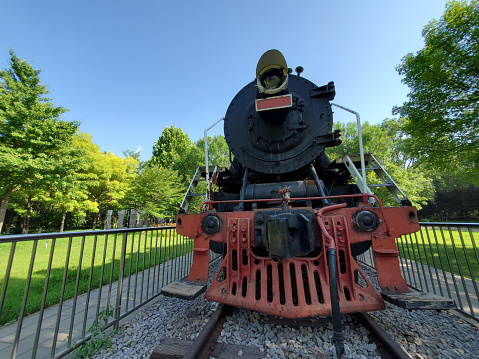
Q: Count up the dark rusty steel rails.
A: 2